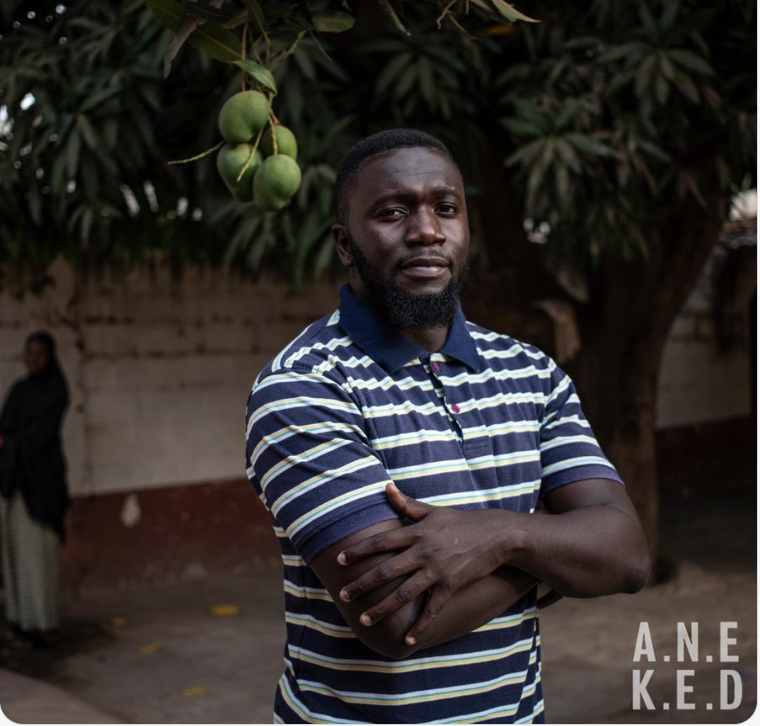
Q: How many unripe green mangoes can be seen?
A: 4